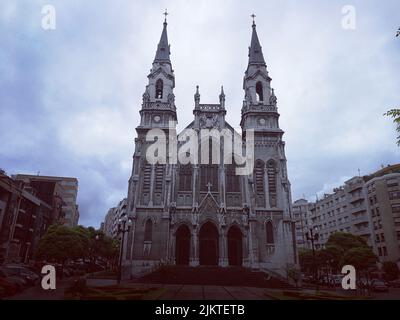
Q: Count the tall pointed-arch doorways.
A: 3